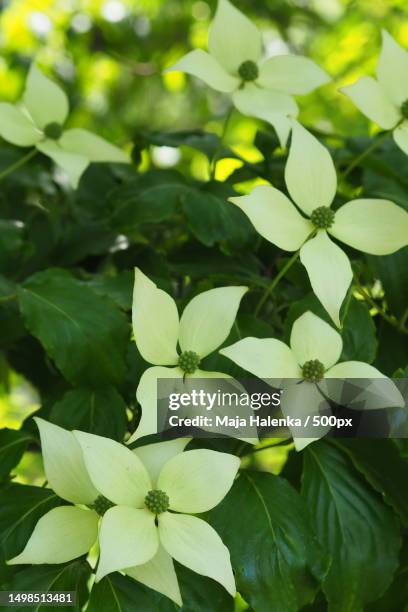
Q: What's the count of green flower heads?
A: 8